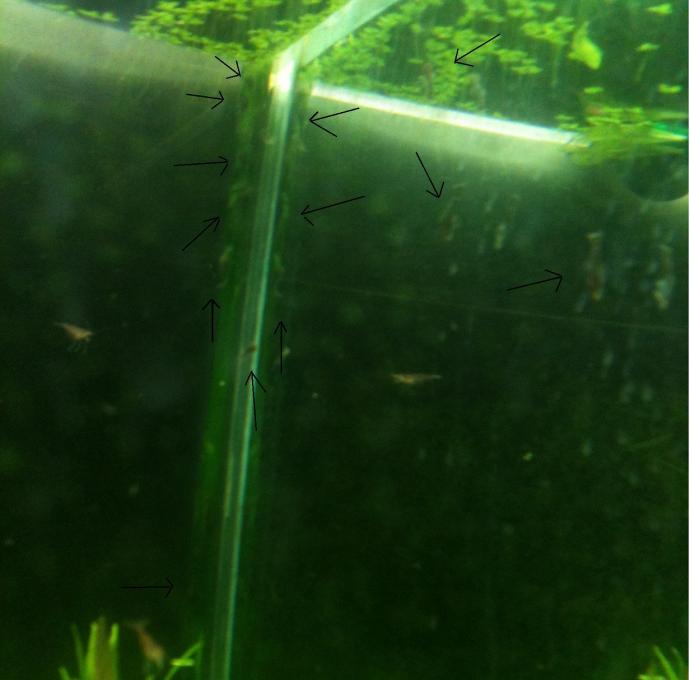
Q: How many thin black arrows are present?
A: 13